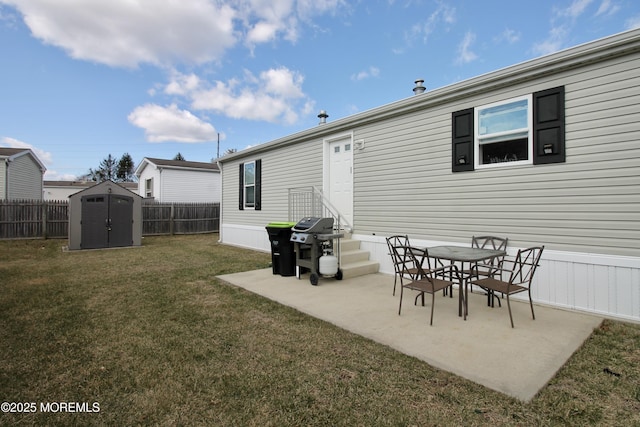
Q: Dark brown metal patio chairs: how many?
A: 4